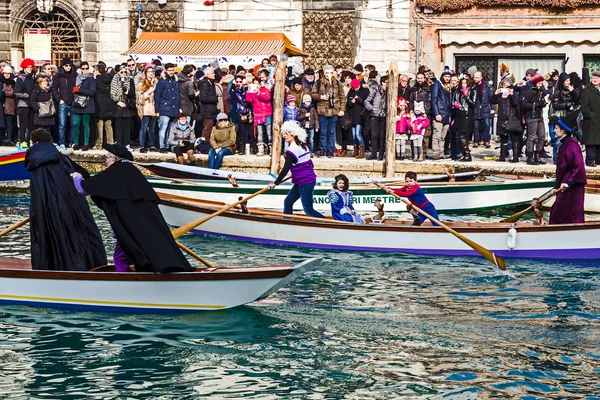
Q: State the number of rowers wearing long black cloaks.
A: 2